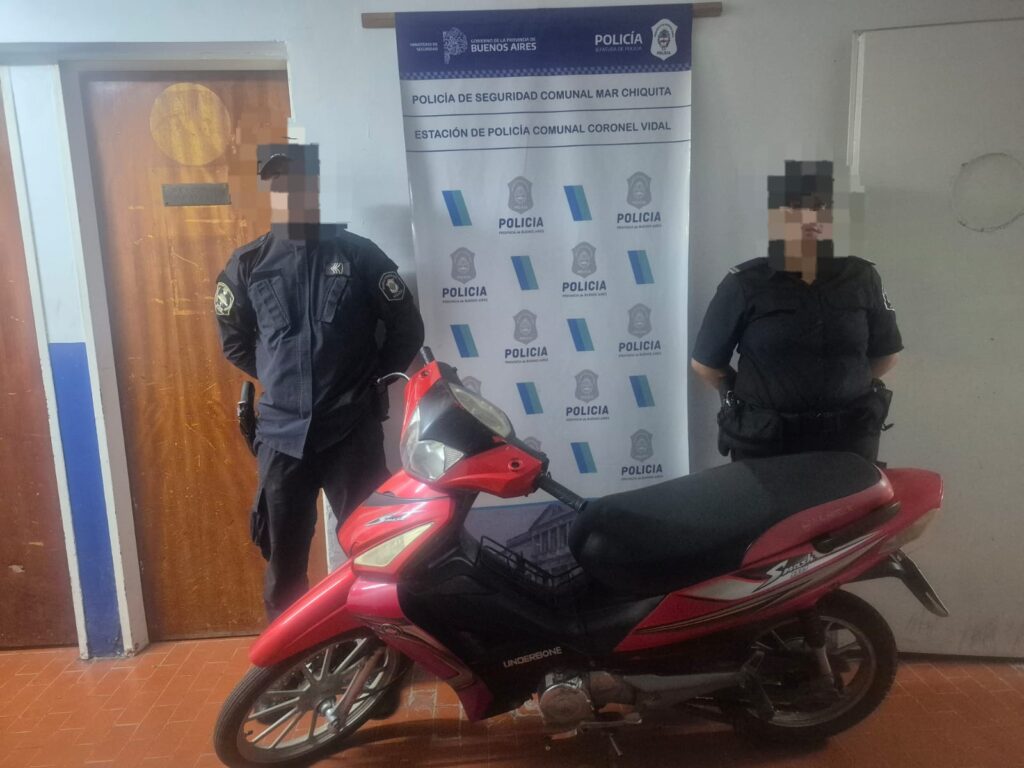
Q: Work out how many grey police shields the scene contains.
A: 10